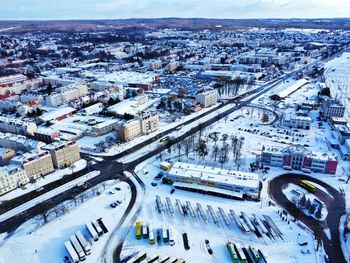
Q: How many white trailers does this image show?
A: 5